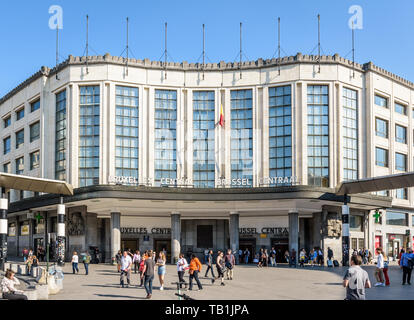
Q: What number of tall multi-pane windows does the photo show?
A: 9